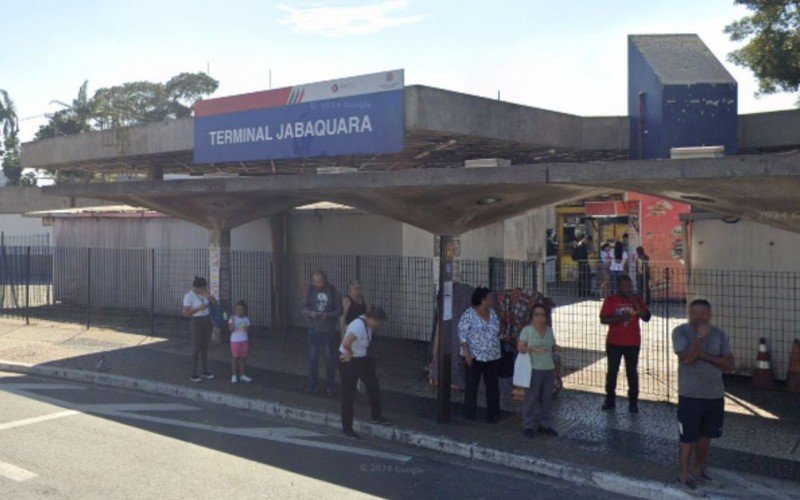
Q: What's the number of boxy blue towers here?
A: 1